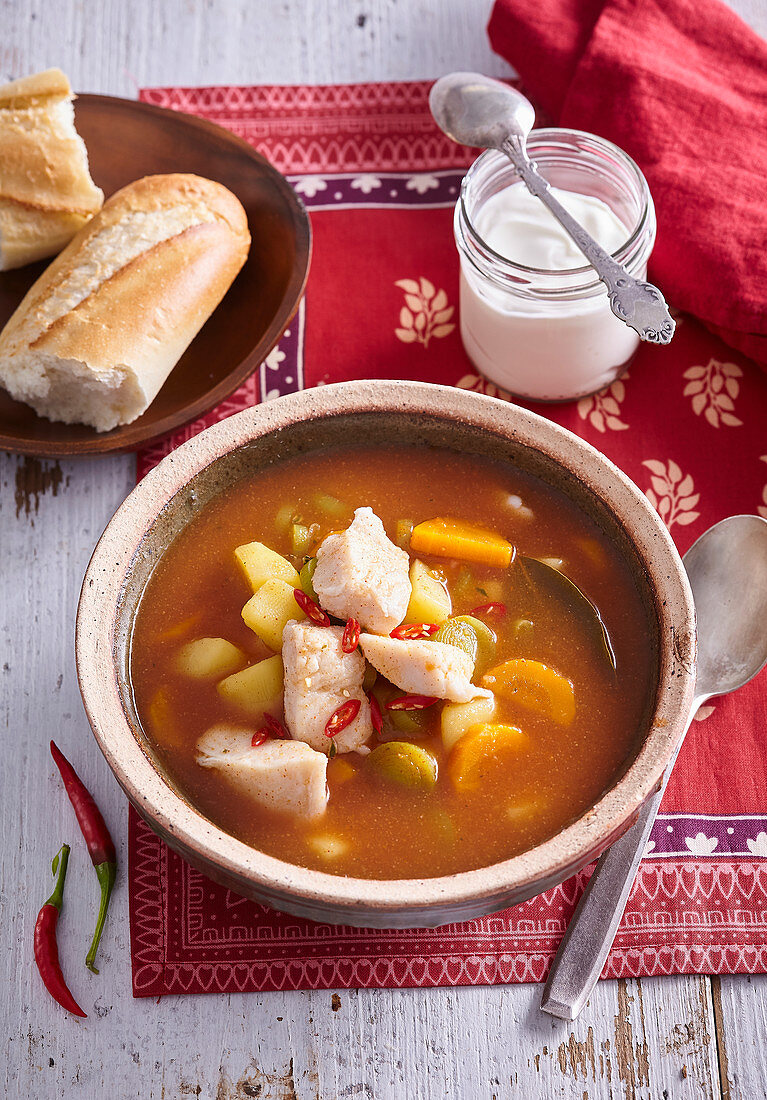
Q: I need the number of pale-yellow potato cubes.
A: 6